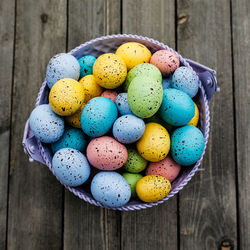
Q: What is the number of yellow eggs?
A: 8